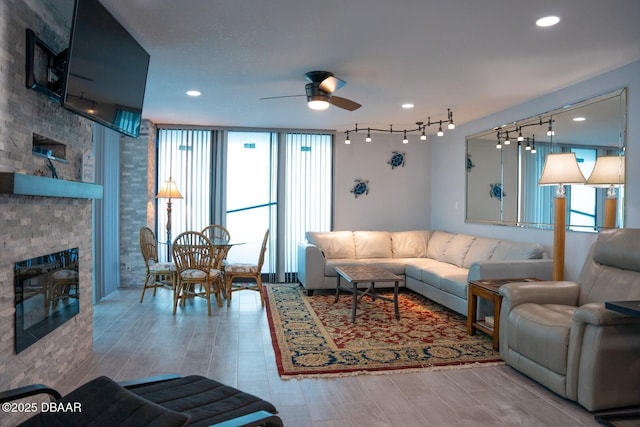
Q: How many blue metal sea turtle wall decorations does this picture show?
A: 2